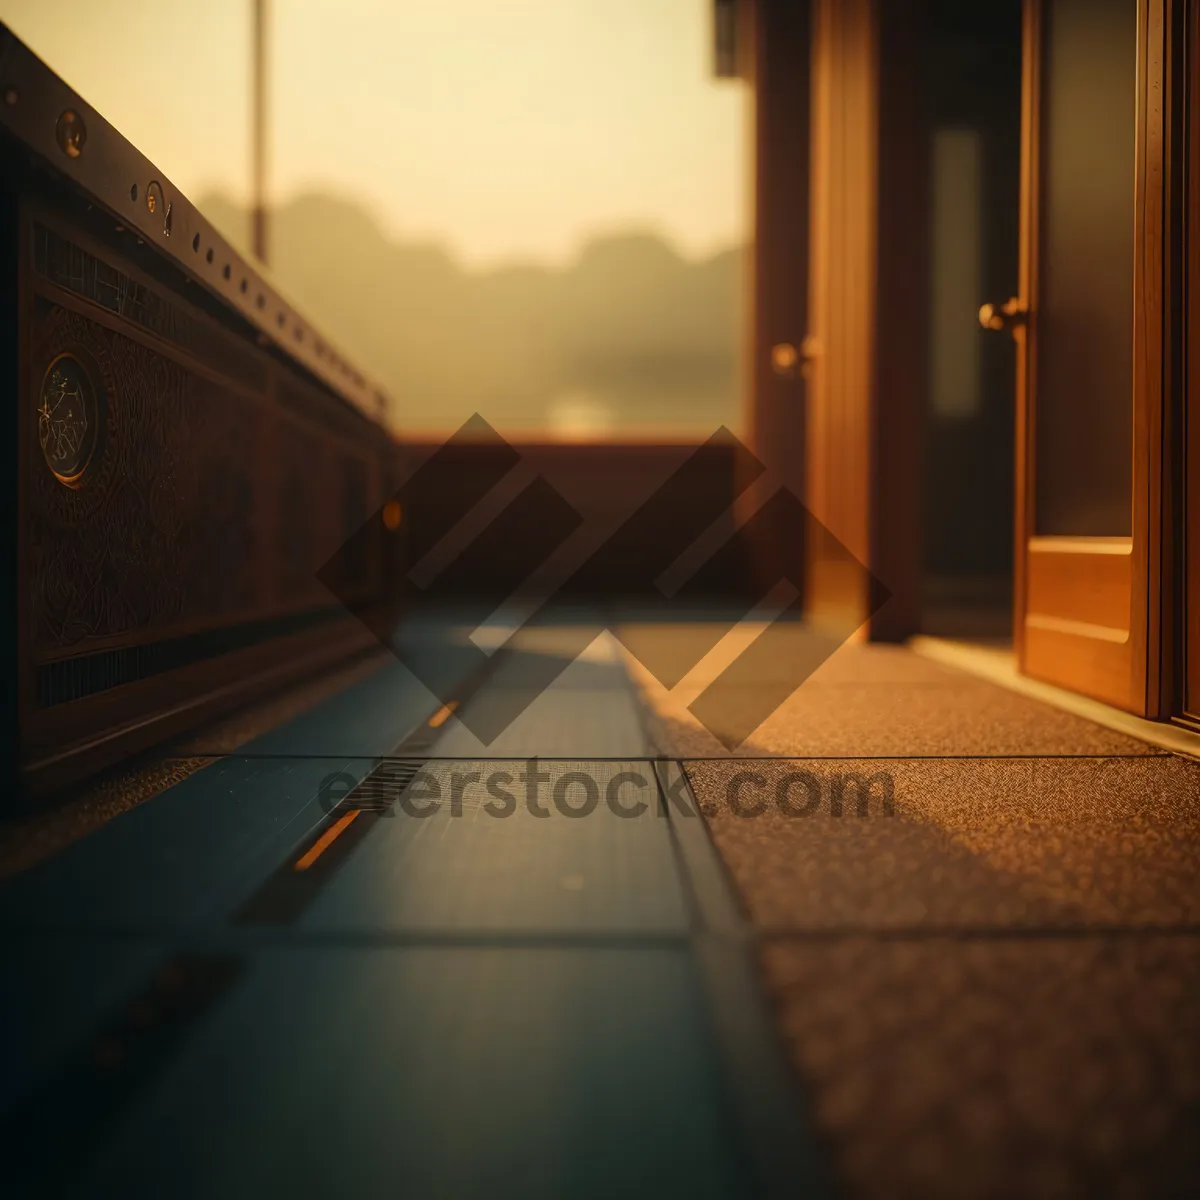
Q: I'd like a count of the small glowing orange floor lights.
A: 2